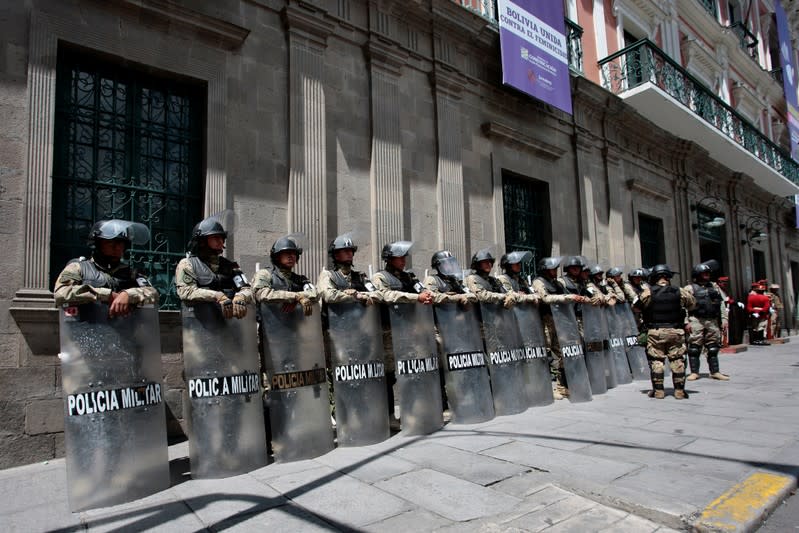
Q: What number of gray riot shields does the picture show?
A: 13